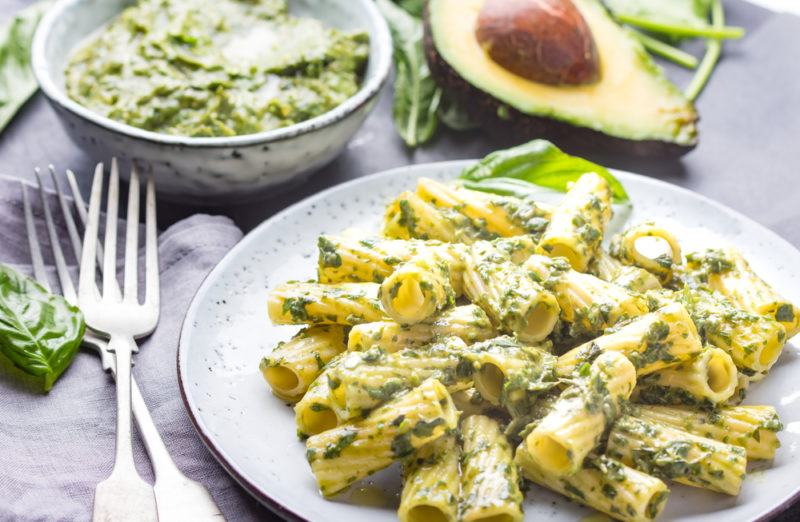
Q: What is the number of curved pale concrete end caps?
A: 0